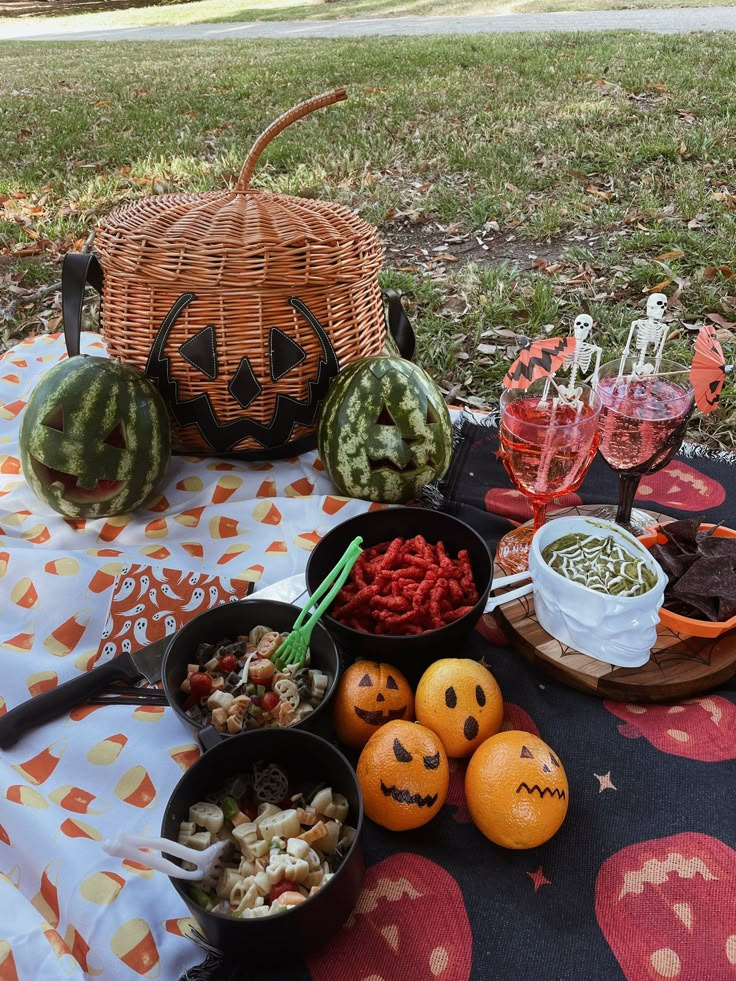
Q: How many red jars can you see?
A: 0